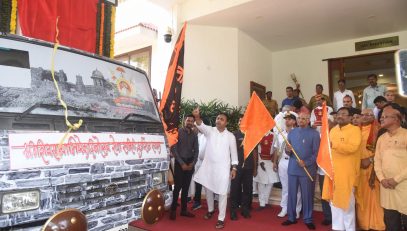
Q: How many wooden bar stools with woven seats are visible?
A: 0